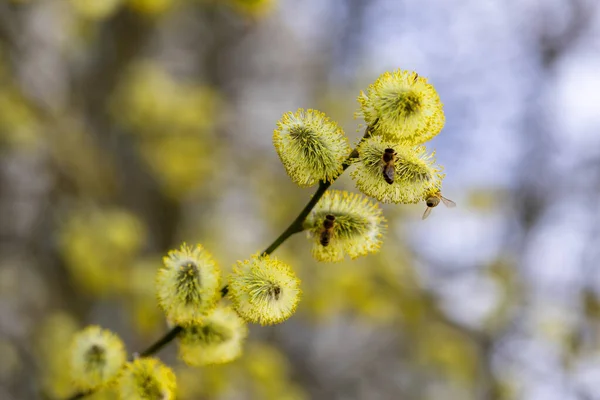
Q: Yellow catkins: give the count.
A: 9